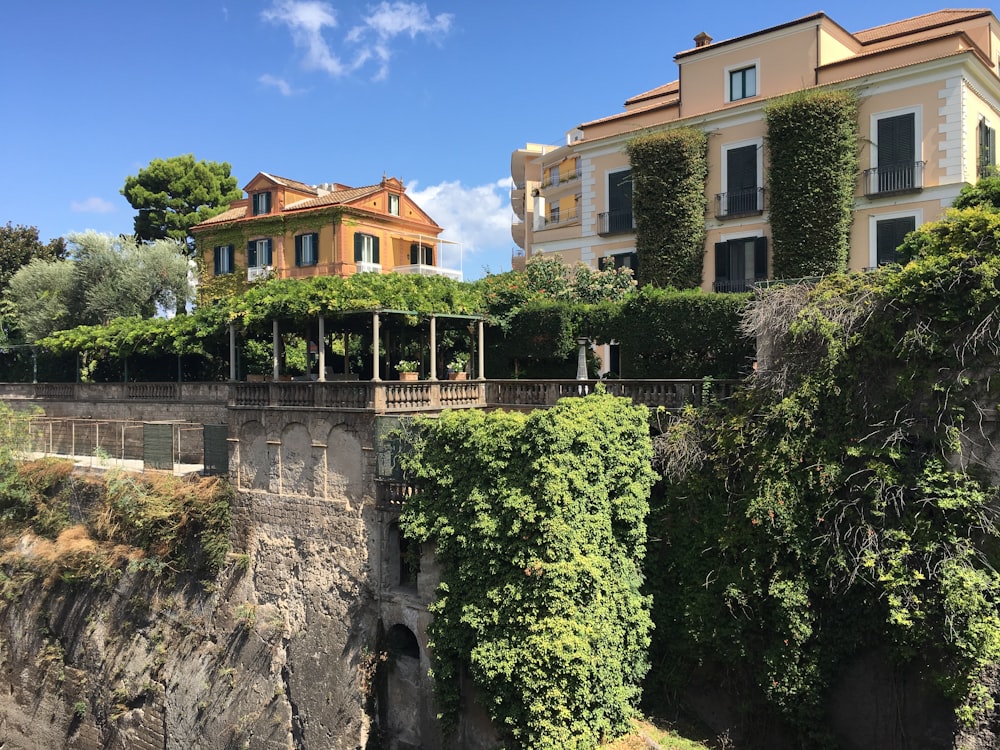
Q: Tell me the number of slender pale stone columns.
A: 6